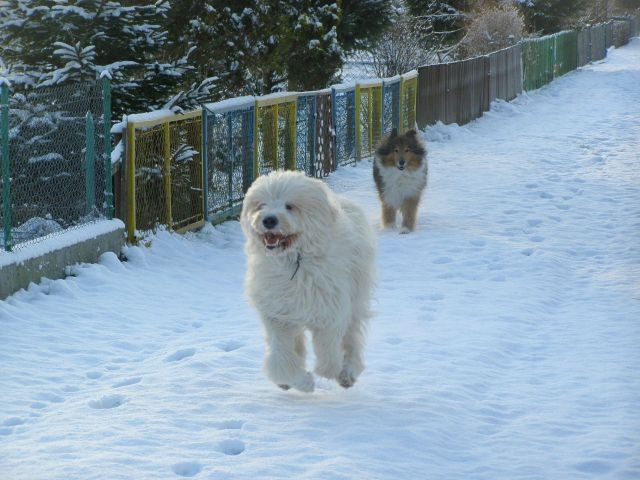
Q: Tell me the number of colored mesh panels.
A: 8